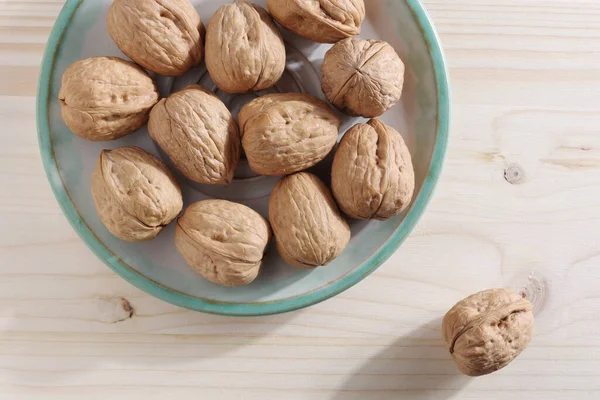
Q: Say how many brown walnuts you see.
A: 12